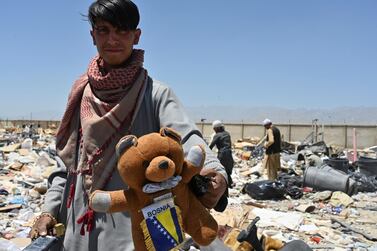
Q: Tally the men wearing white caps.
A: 2